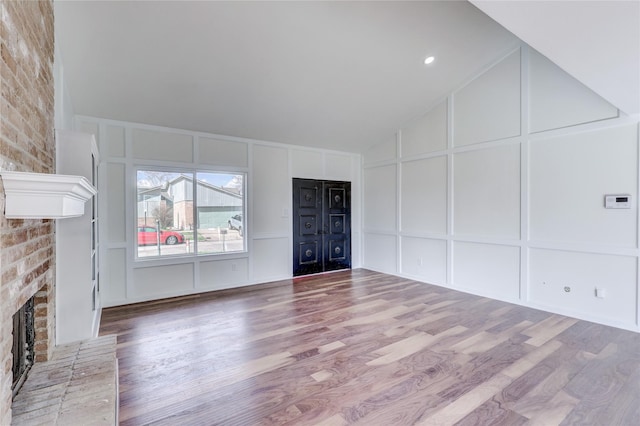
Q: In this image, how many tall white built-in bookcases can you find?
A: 1